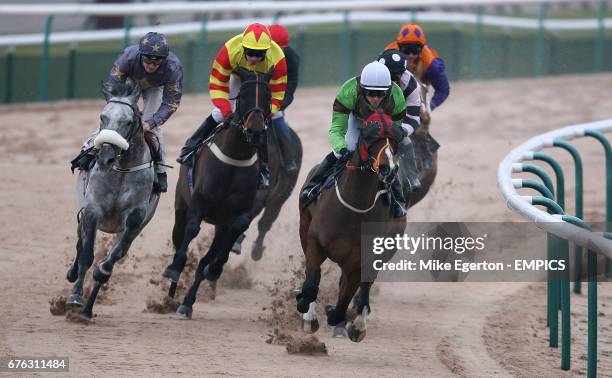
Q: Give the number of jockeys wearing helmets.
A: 6